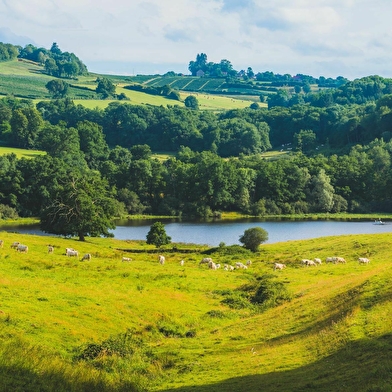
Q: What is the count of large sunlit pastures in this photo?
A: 1